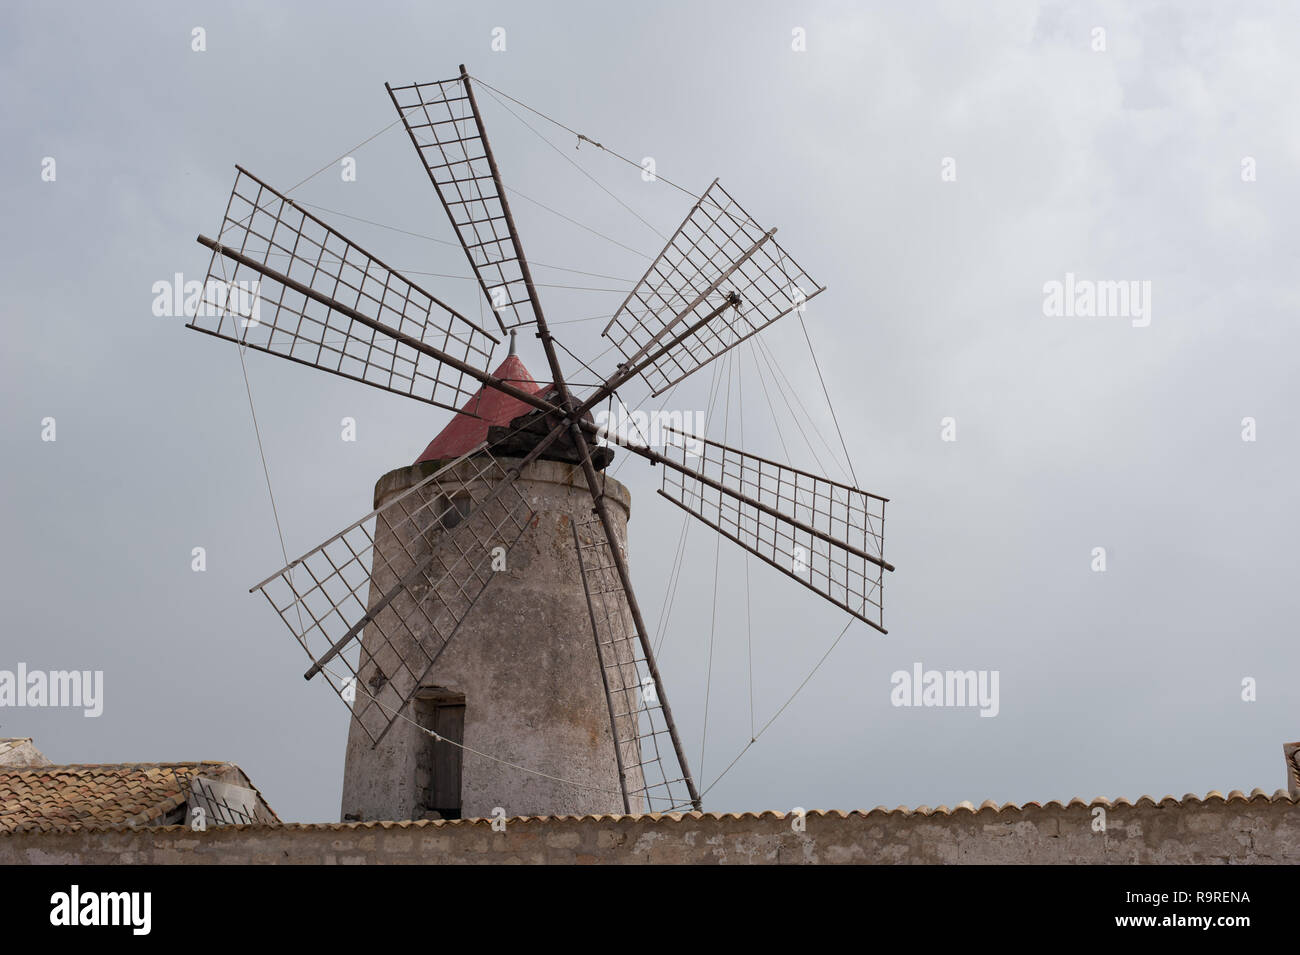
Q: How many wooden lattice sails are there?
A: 6